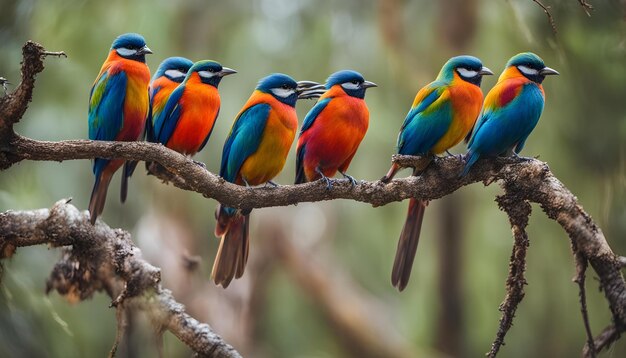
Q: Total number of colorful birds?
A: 7